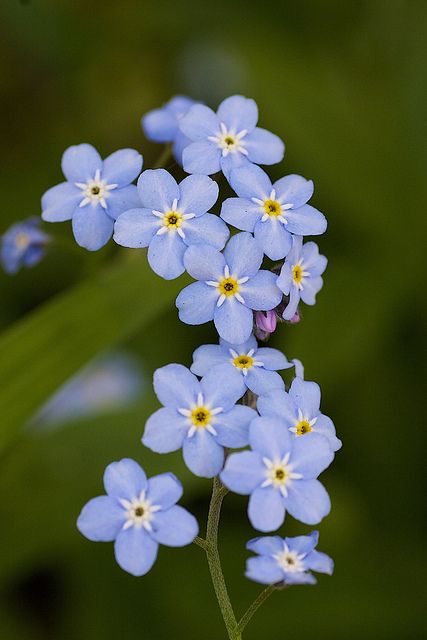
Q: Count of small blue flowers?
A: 14